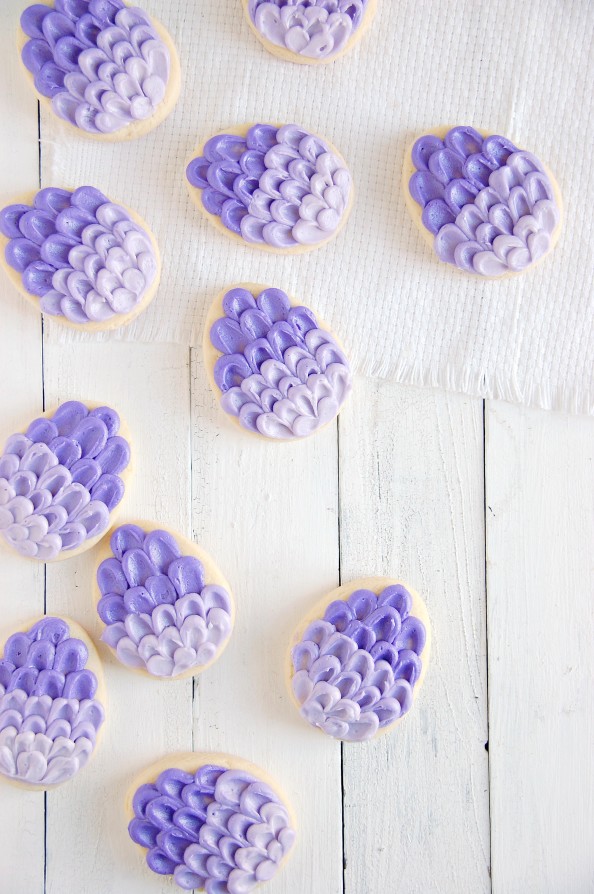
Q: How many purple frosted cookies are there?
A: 11